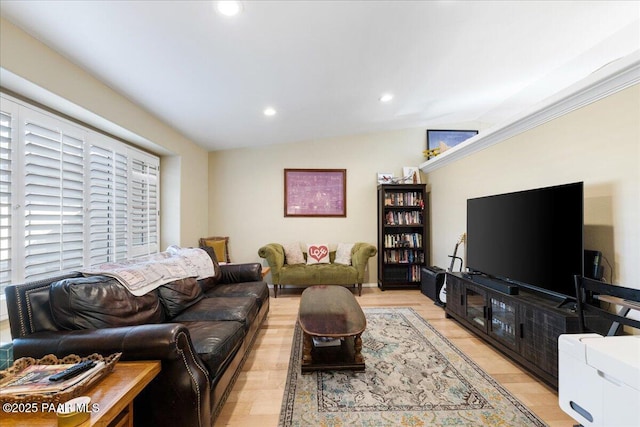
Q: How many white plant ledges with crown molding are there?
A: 1